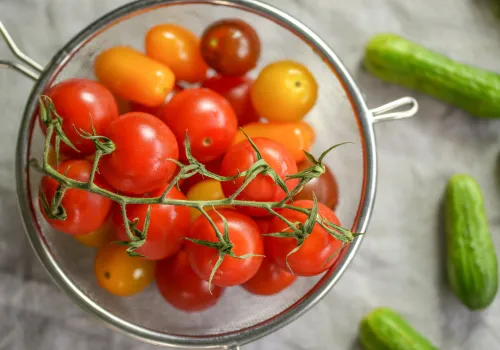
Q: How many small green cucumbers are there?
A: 3